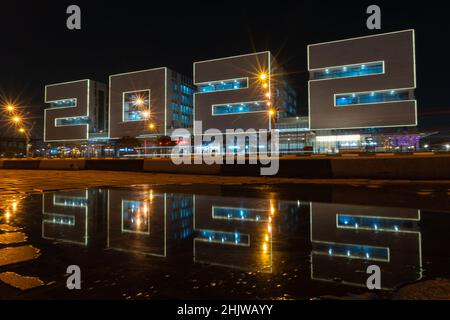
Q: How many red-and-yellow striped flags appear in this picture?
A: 0